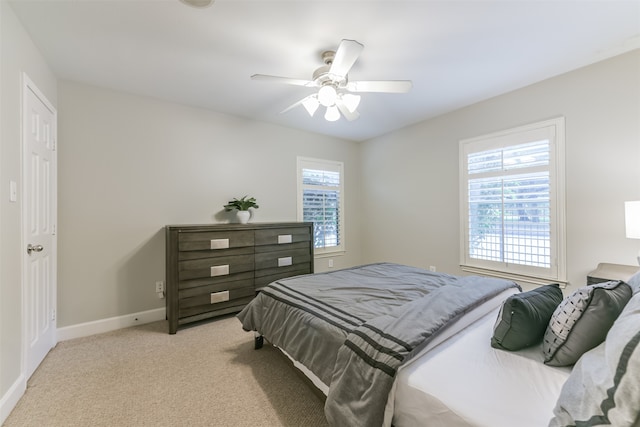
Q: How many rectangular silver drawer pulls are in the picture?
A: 5